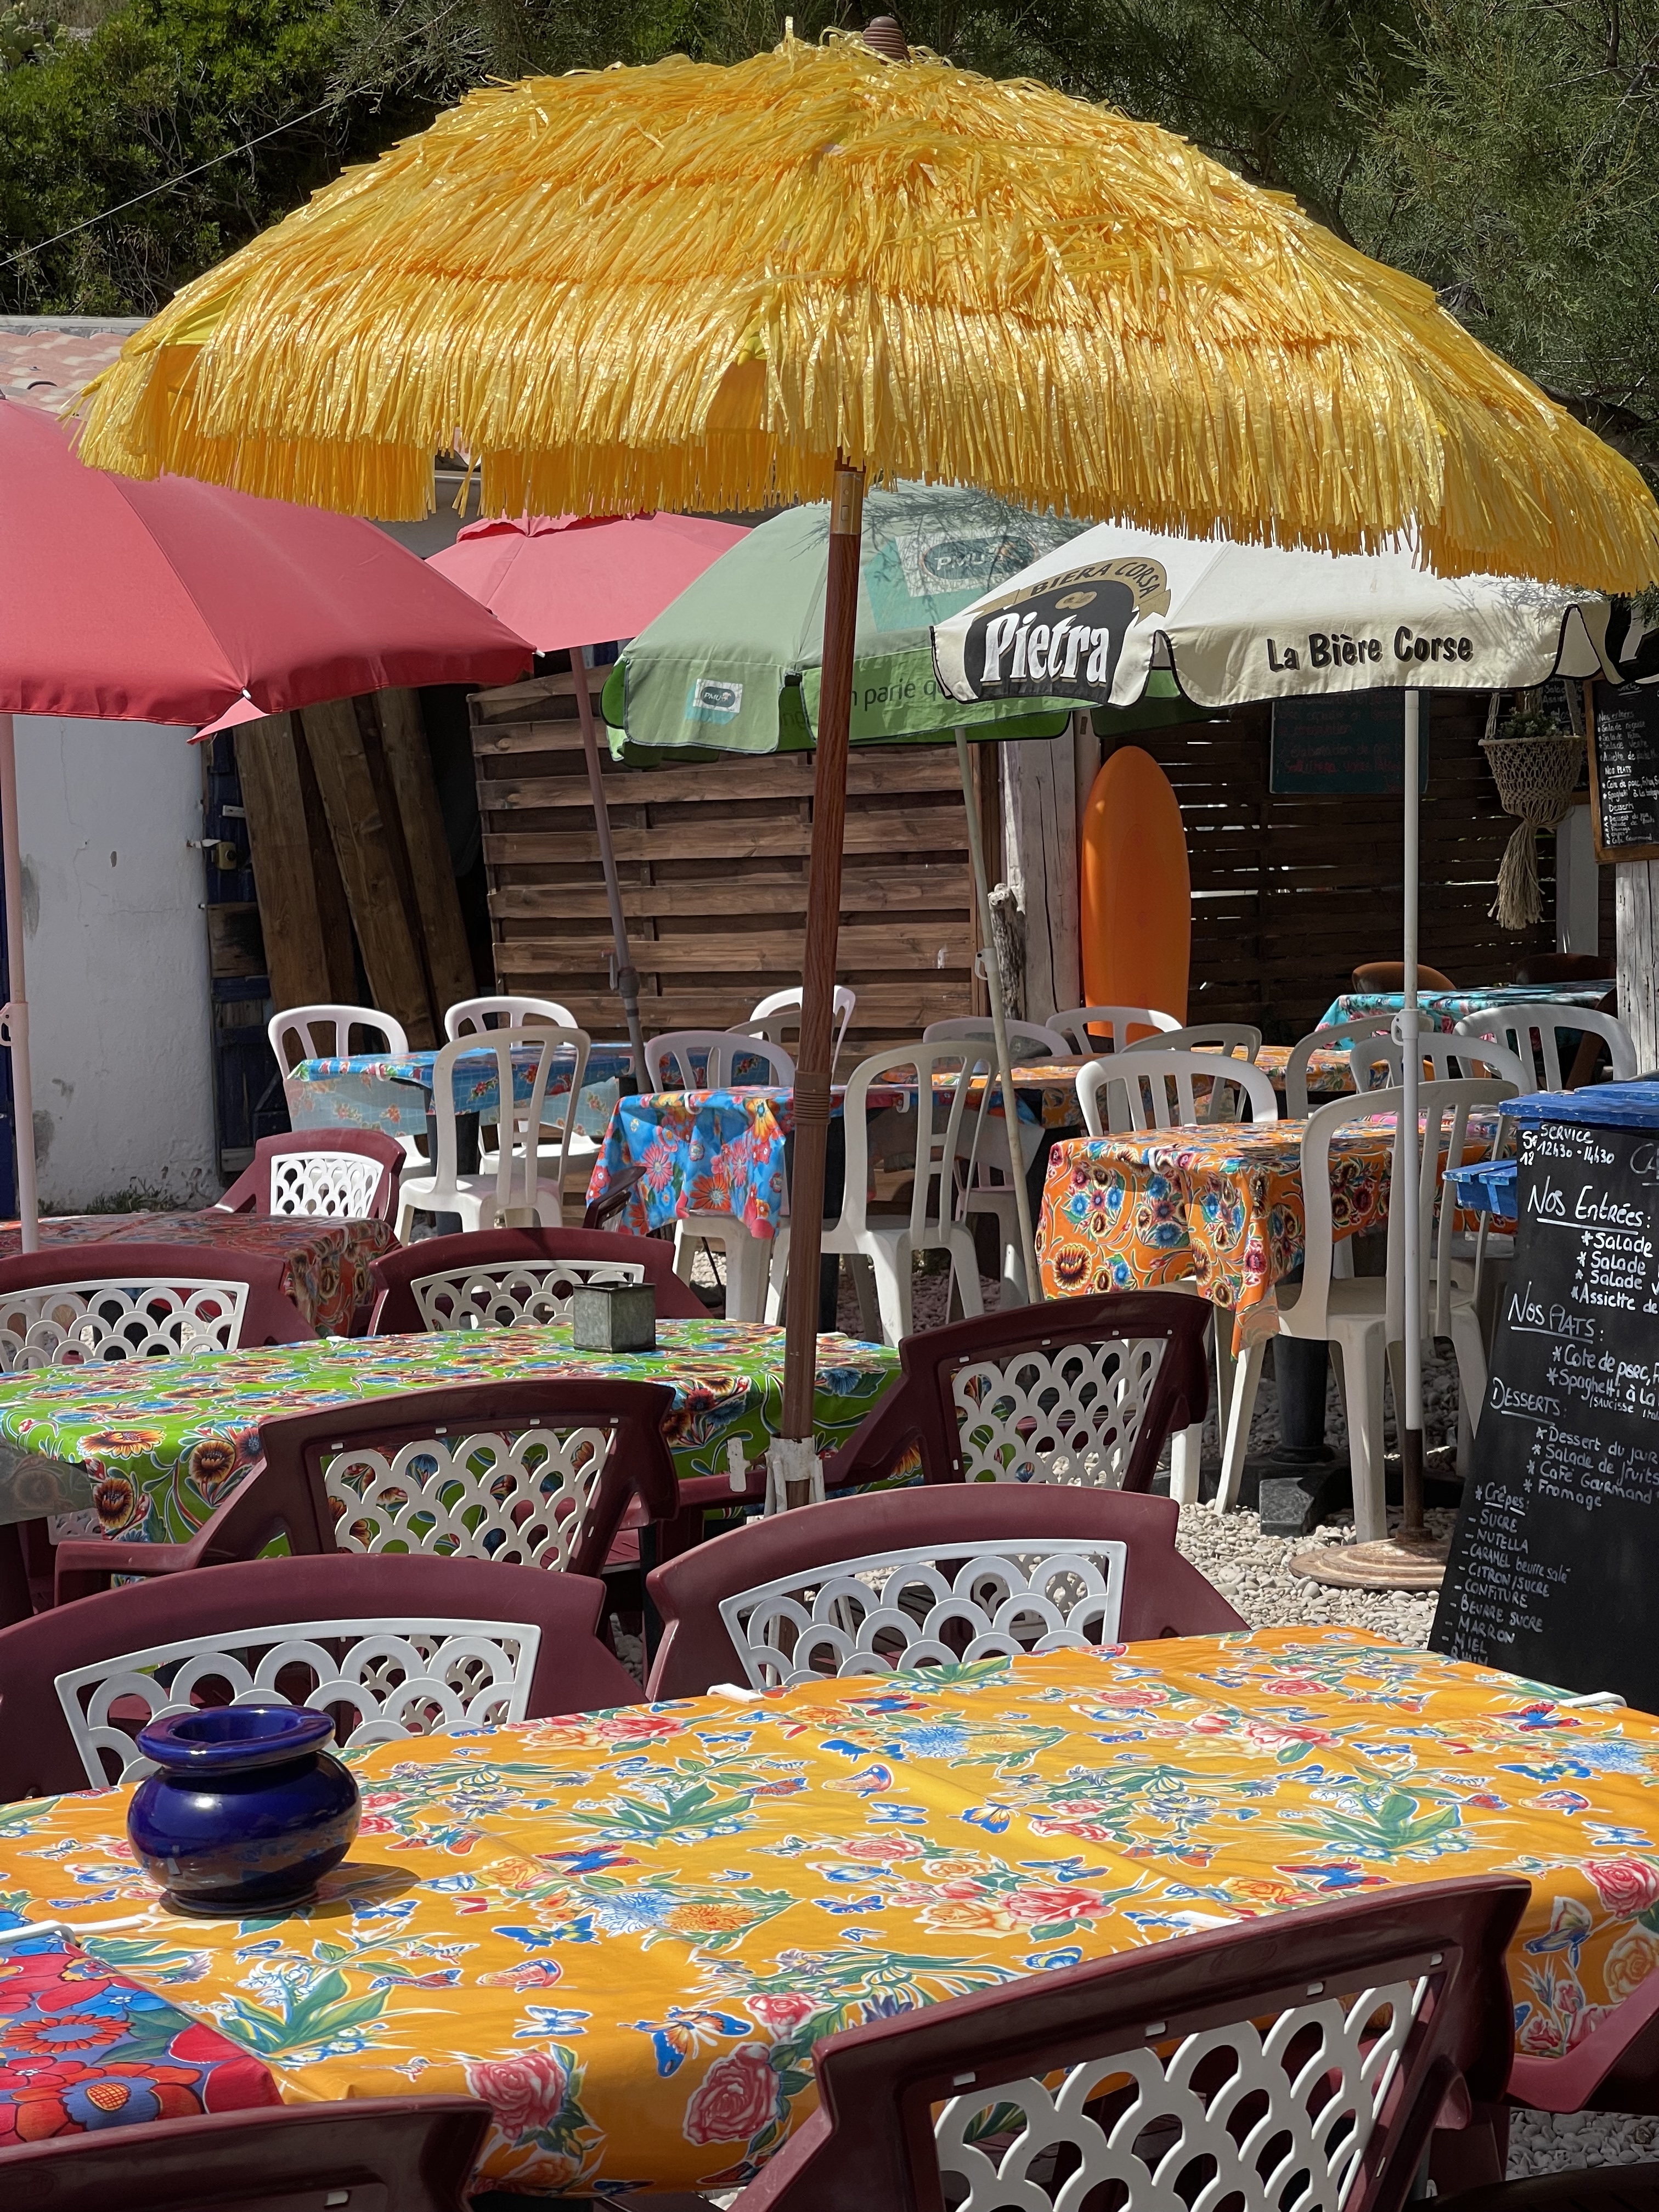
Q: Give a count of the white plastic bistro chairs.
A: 15